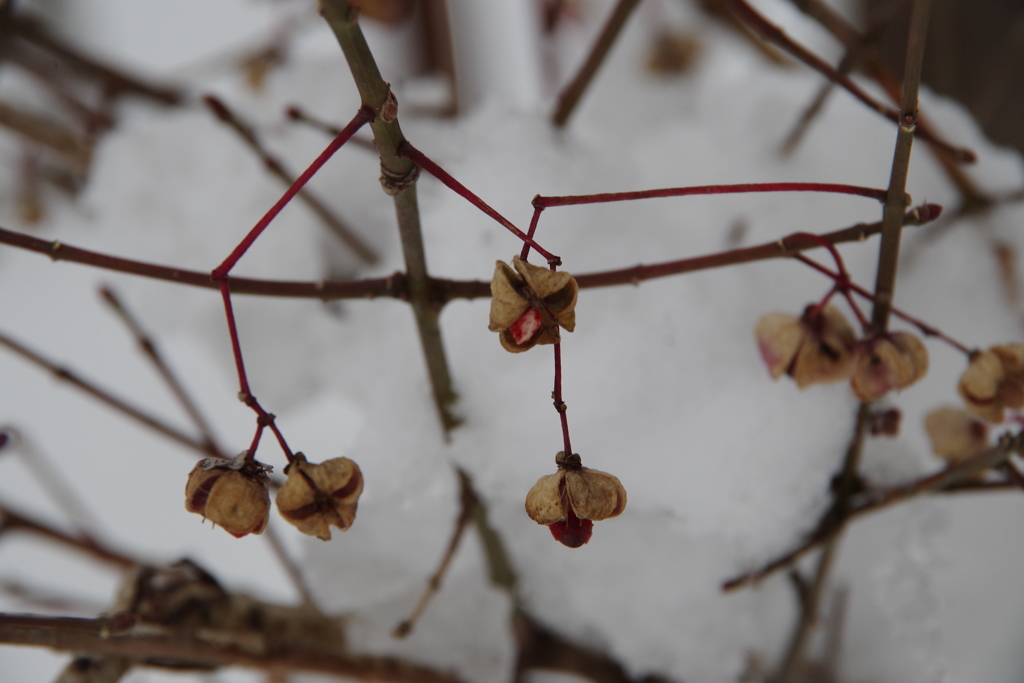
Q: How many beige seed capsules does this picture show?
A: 8